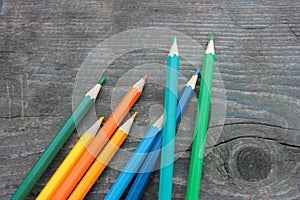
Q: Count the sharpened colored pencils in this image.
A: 8